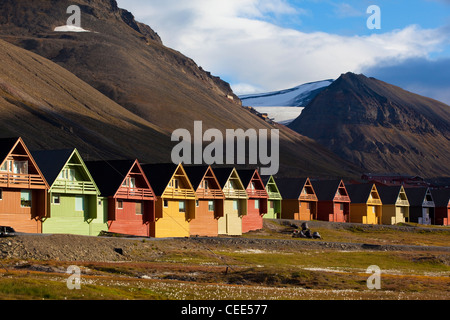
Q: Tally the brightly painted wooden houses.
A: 14